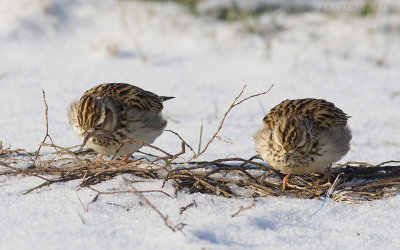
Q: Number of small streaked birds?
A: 2